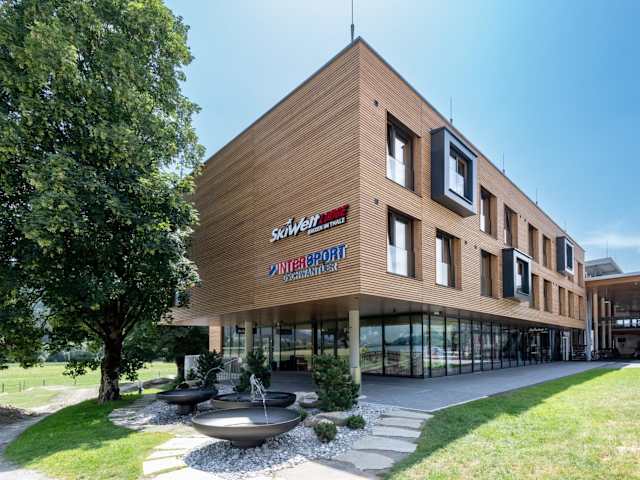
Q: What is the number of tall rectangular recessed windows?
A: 14